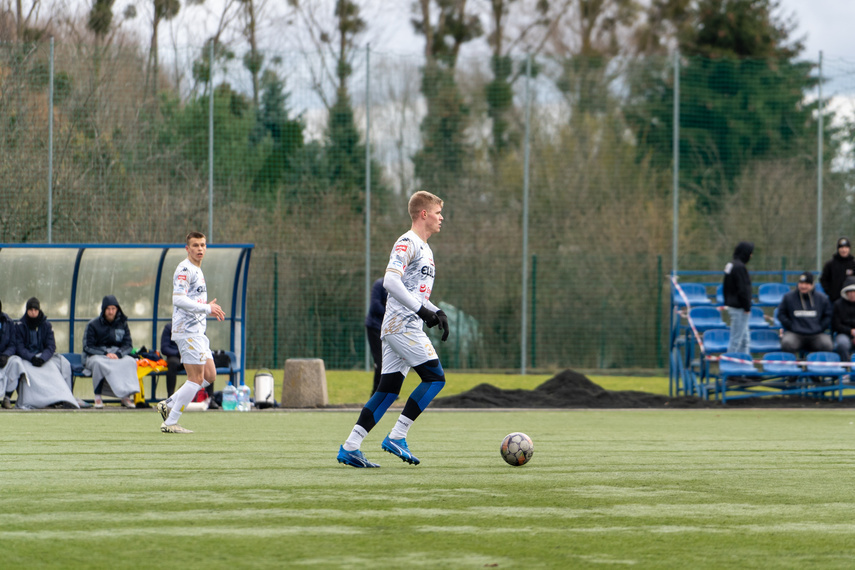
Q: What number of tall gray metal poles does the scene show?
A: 6